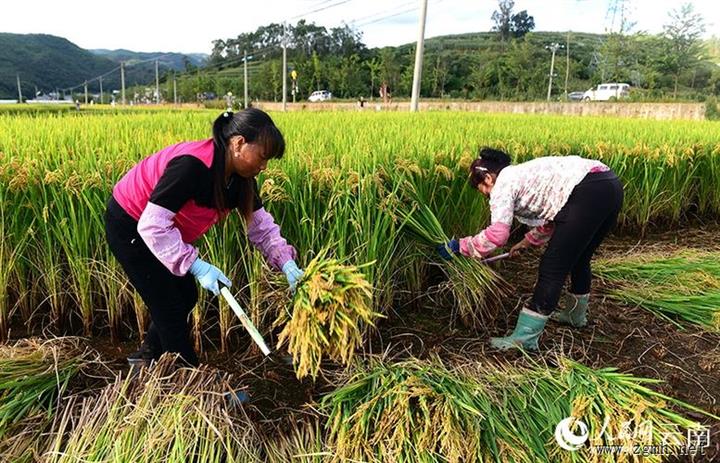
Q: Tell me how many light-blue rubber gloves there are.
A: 2